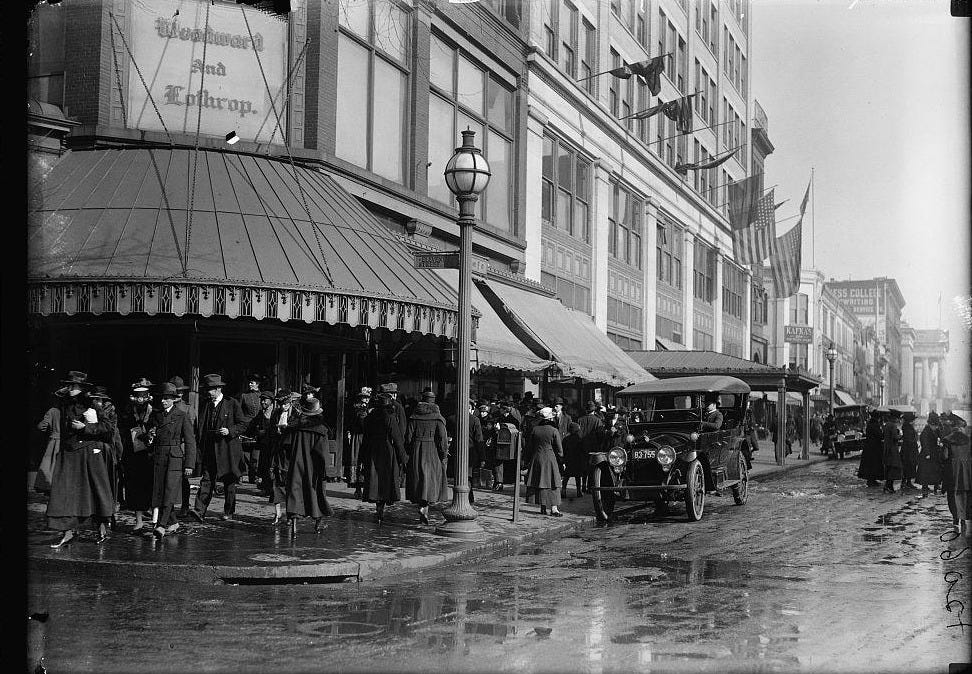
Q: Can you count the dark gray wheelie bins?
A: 0